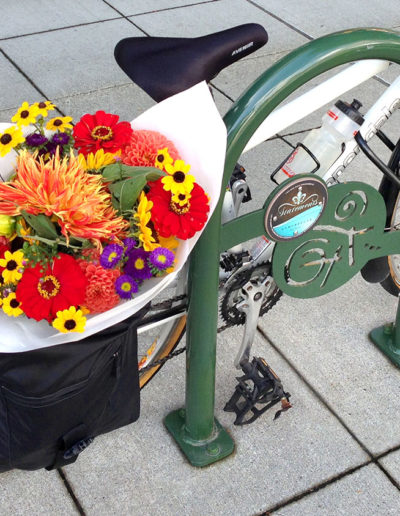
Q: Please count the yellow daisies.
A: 10